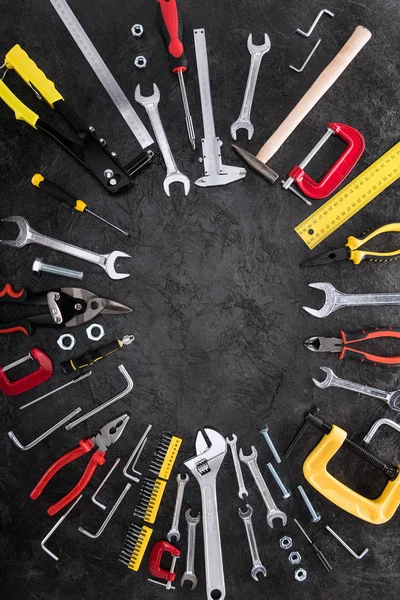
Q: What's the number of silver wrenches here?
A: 11